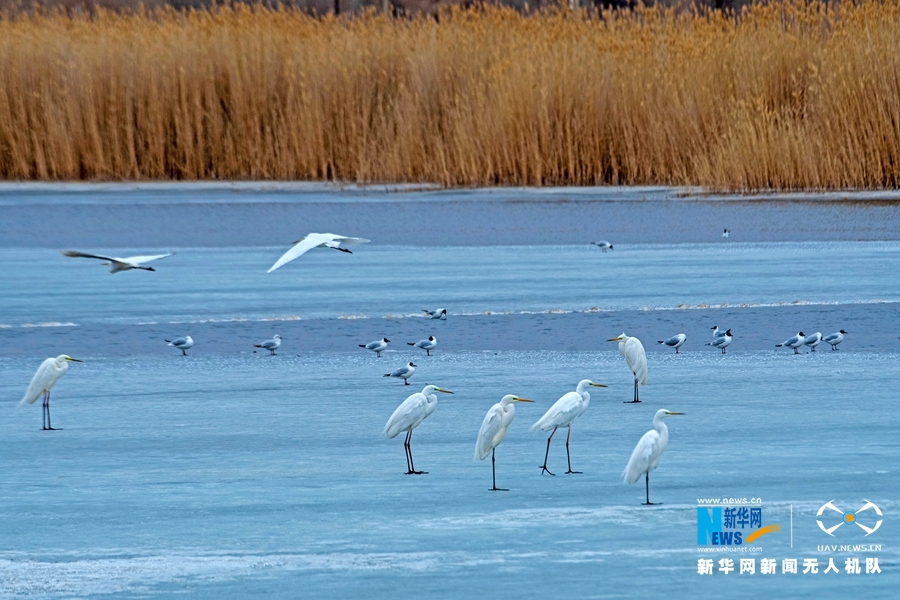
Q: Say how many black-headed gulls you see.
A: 14